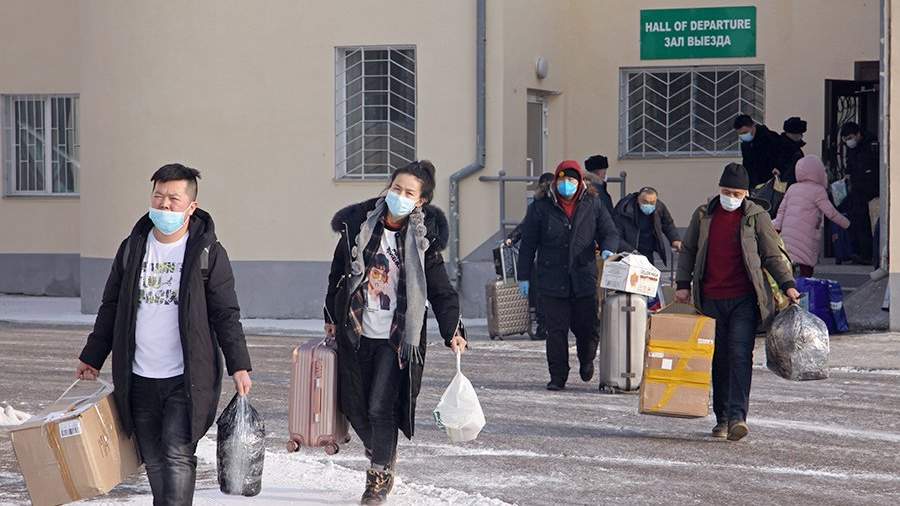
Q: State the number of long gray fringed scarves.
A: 1